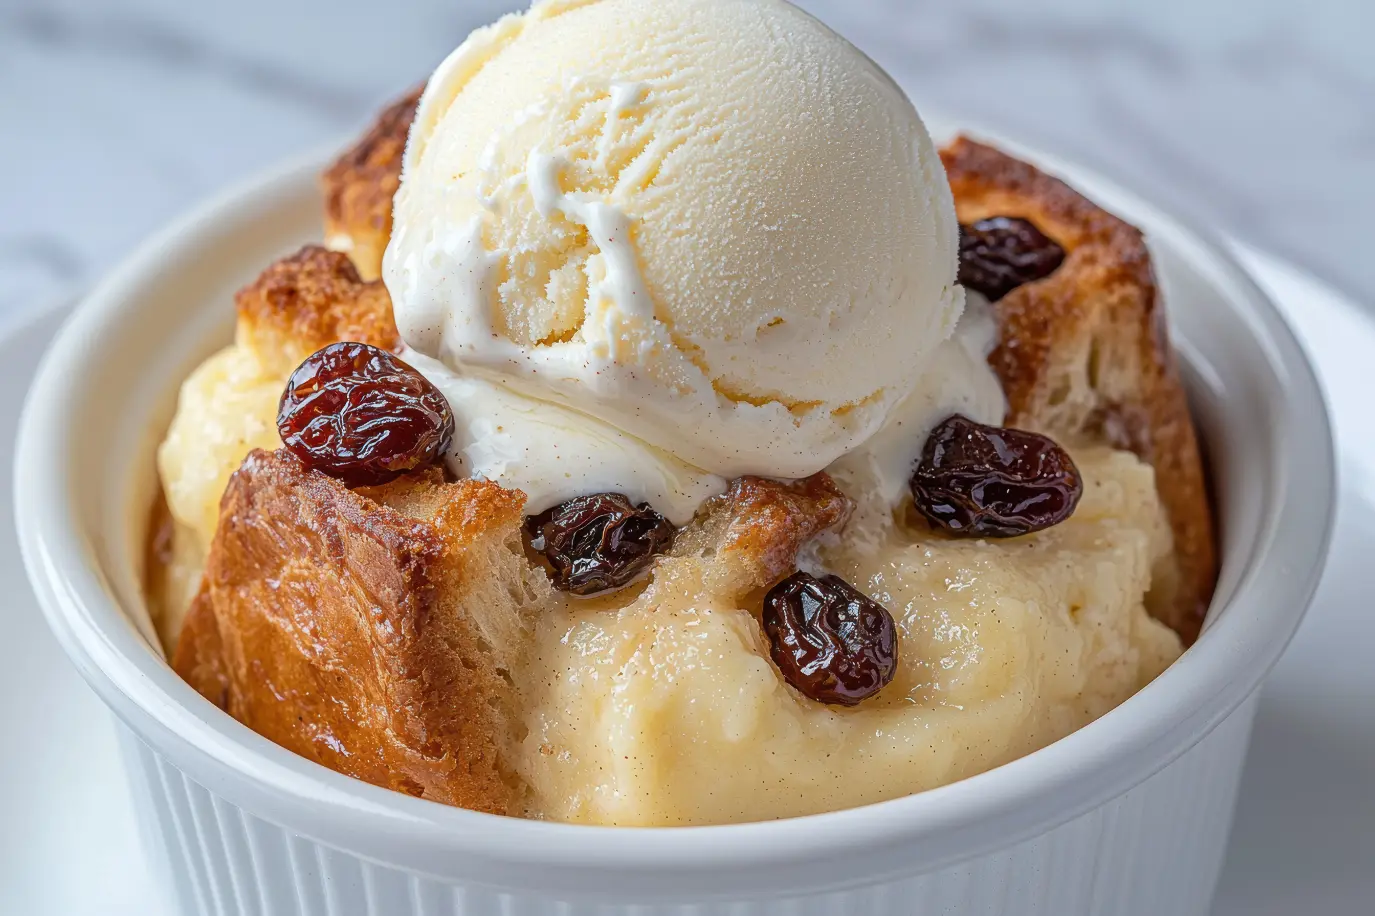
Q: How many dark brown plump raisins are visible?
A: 5